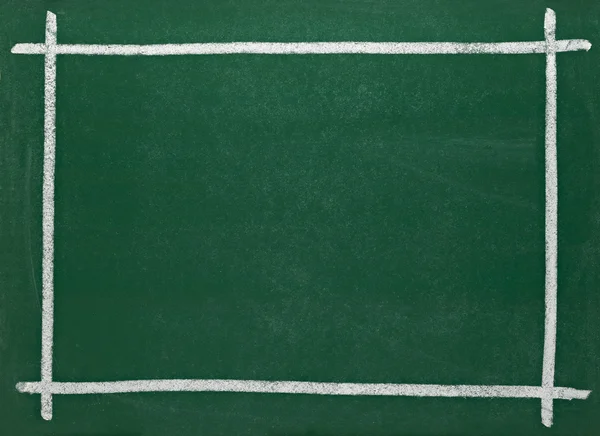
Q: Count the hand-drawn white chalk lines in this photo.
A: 4